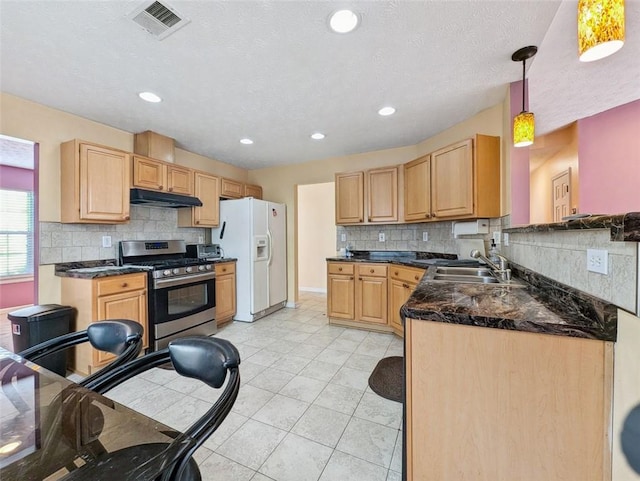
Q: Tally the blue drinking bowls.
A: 0